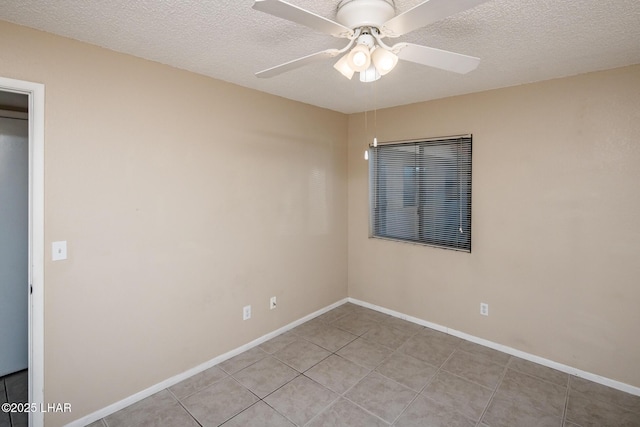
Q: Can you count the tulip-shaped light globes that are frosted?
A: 4